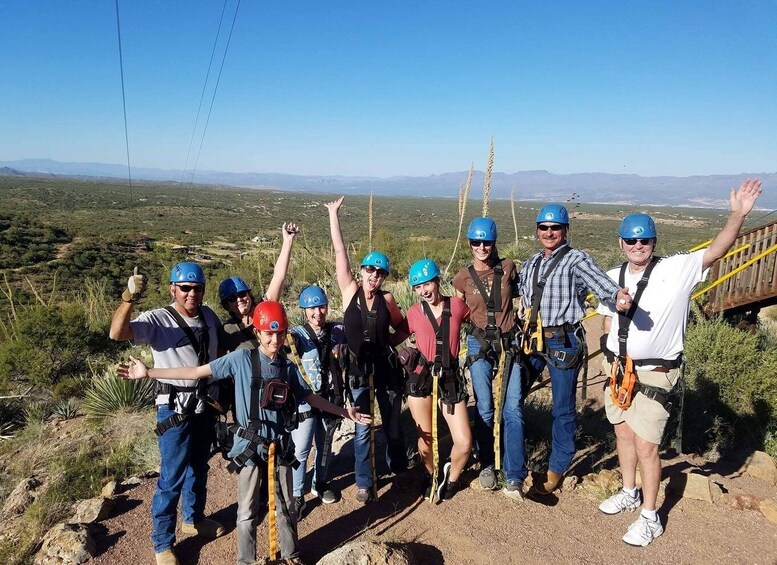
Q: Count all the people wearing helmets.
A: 9